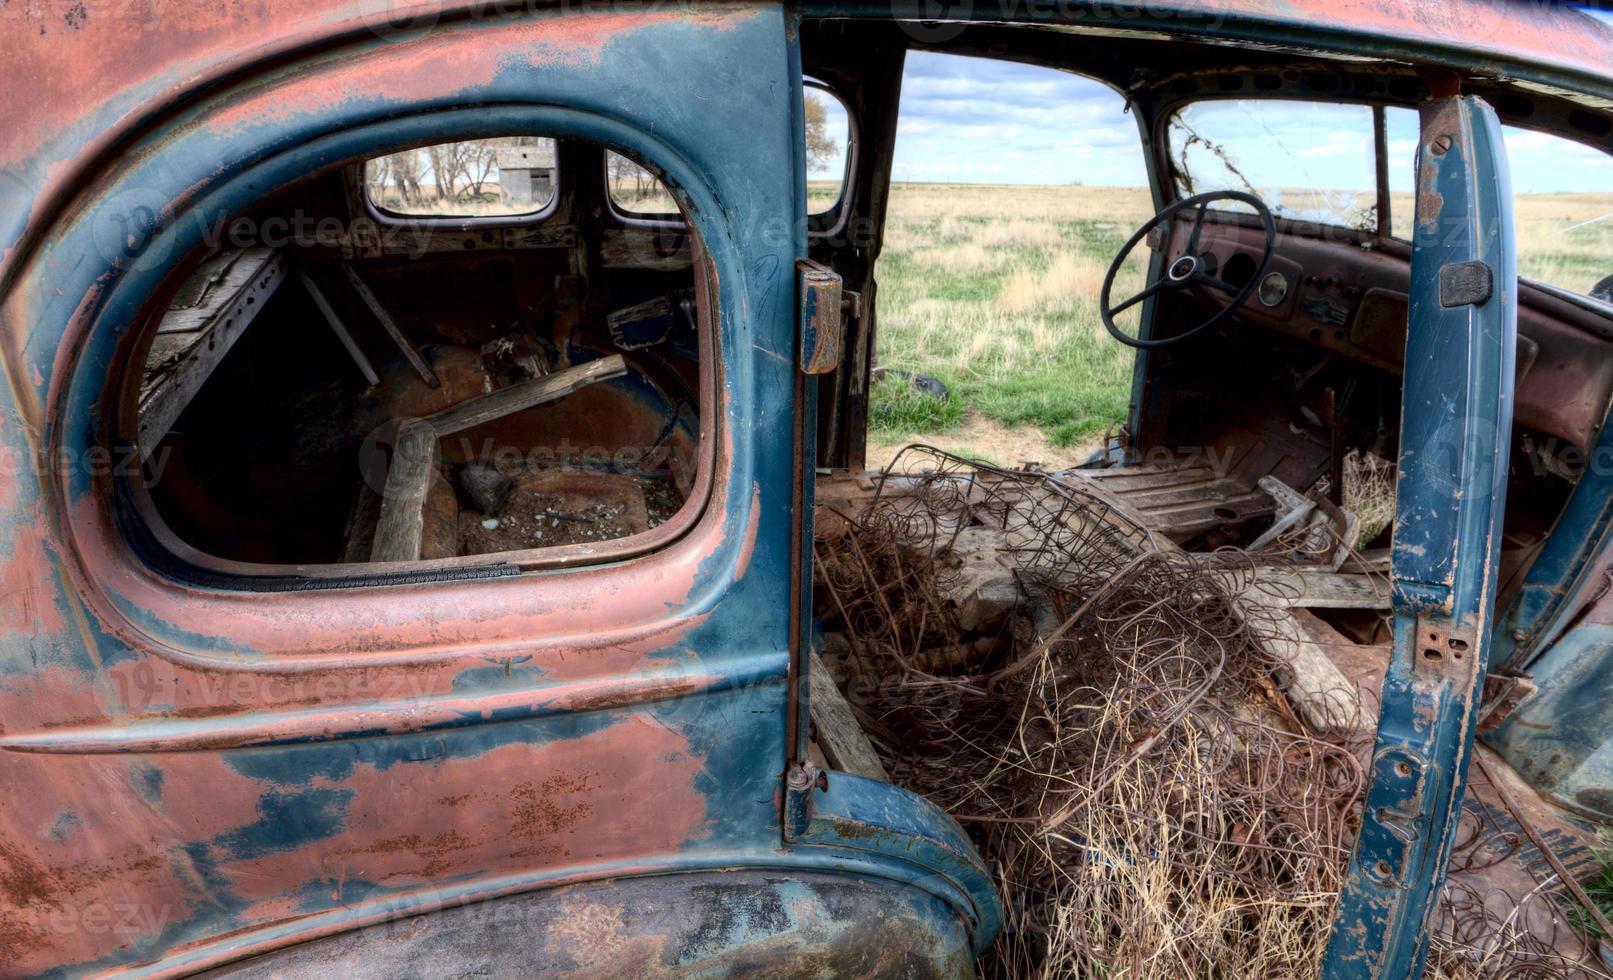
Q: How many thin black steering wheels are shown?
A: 1